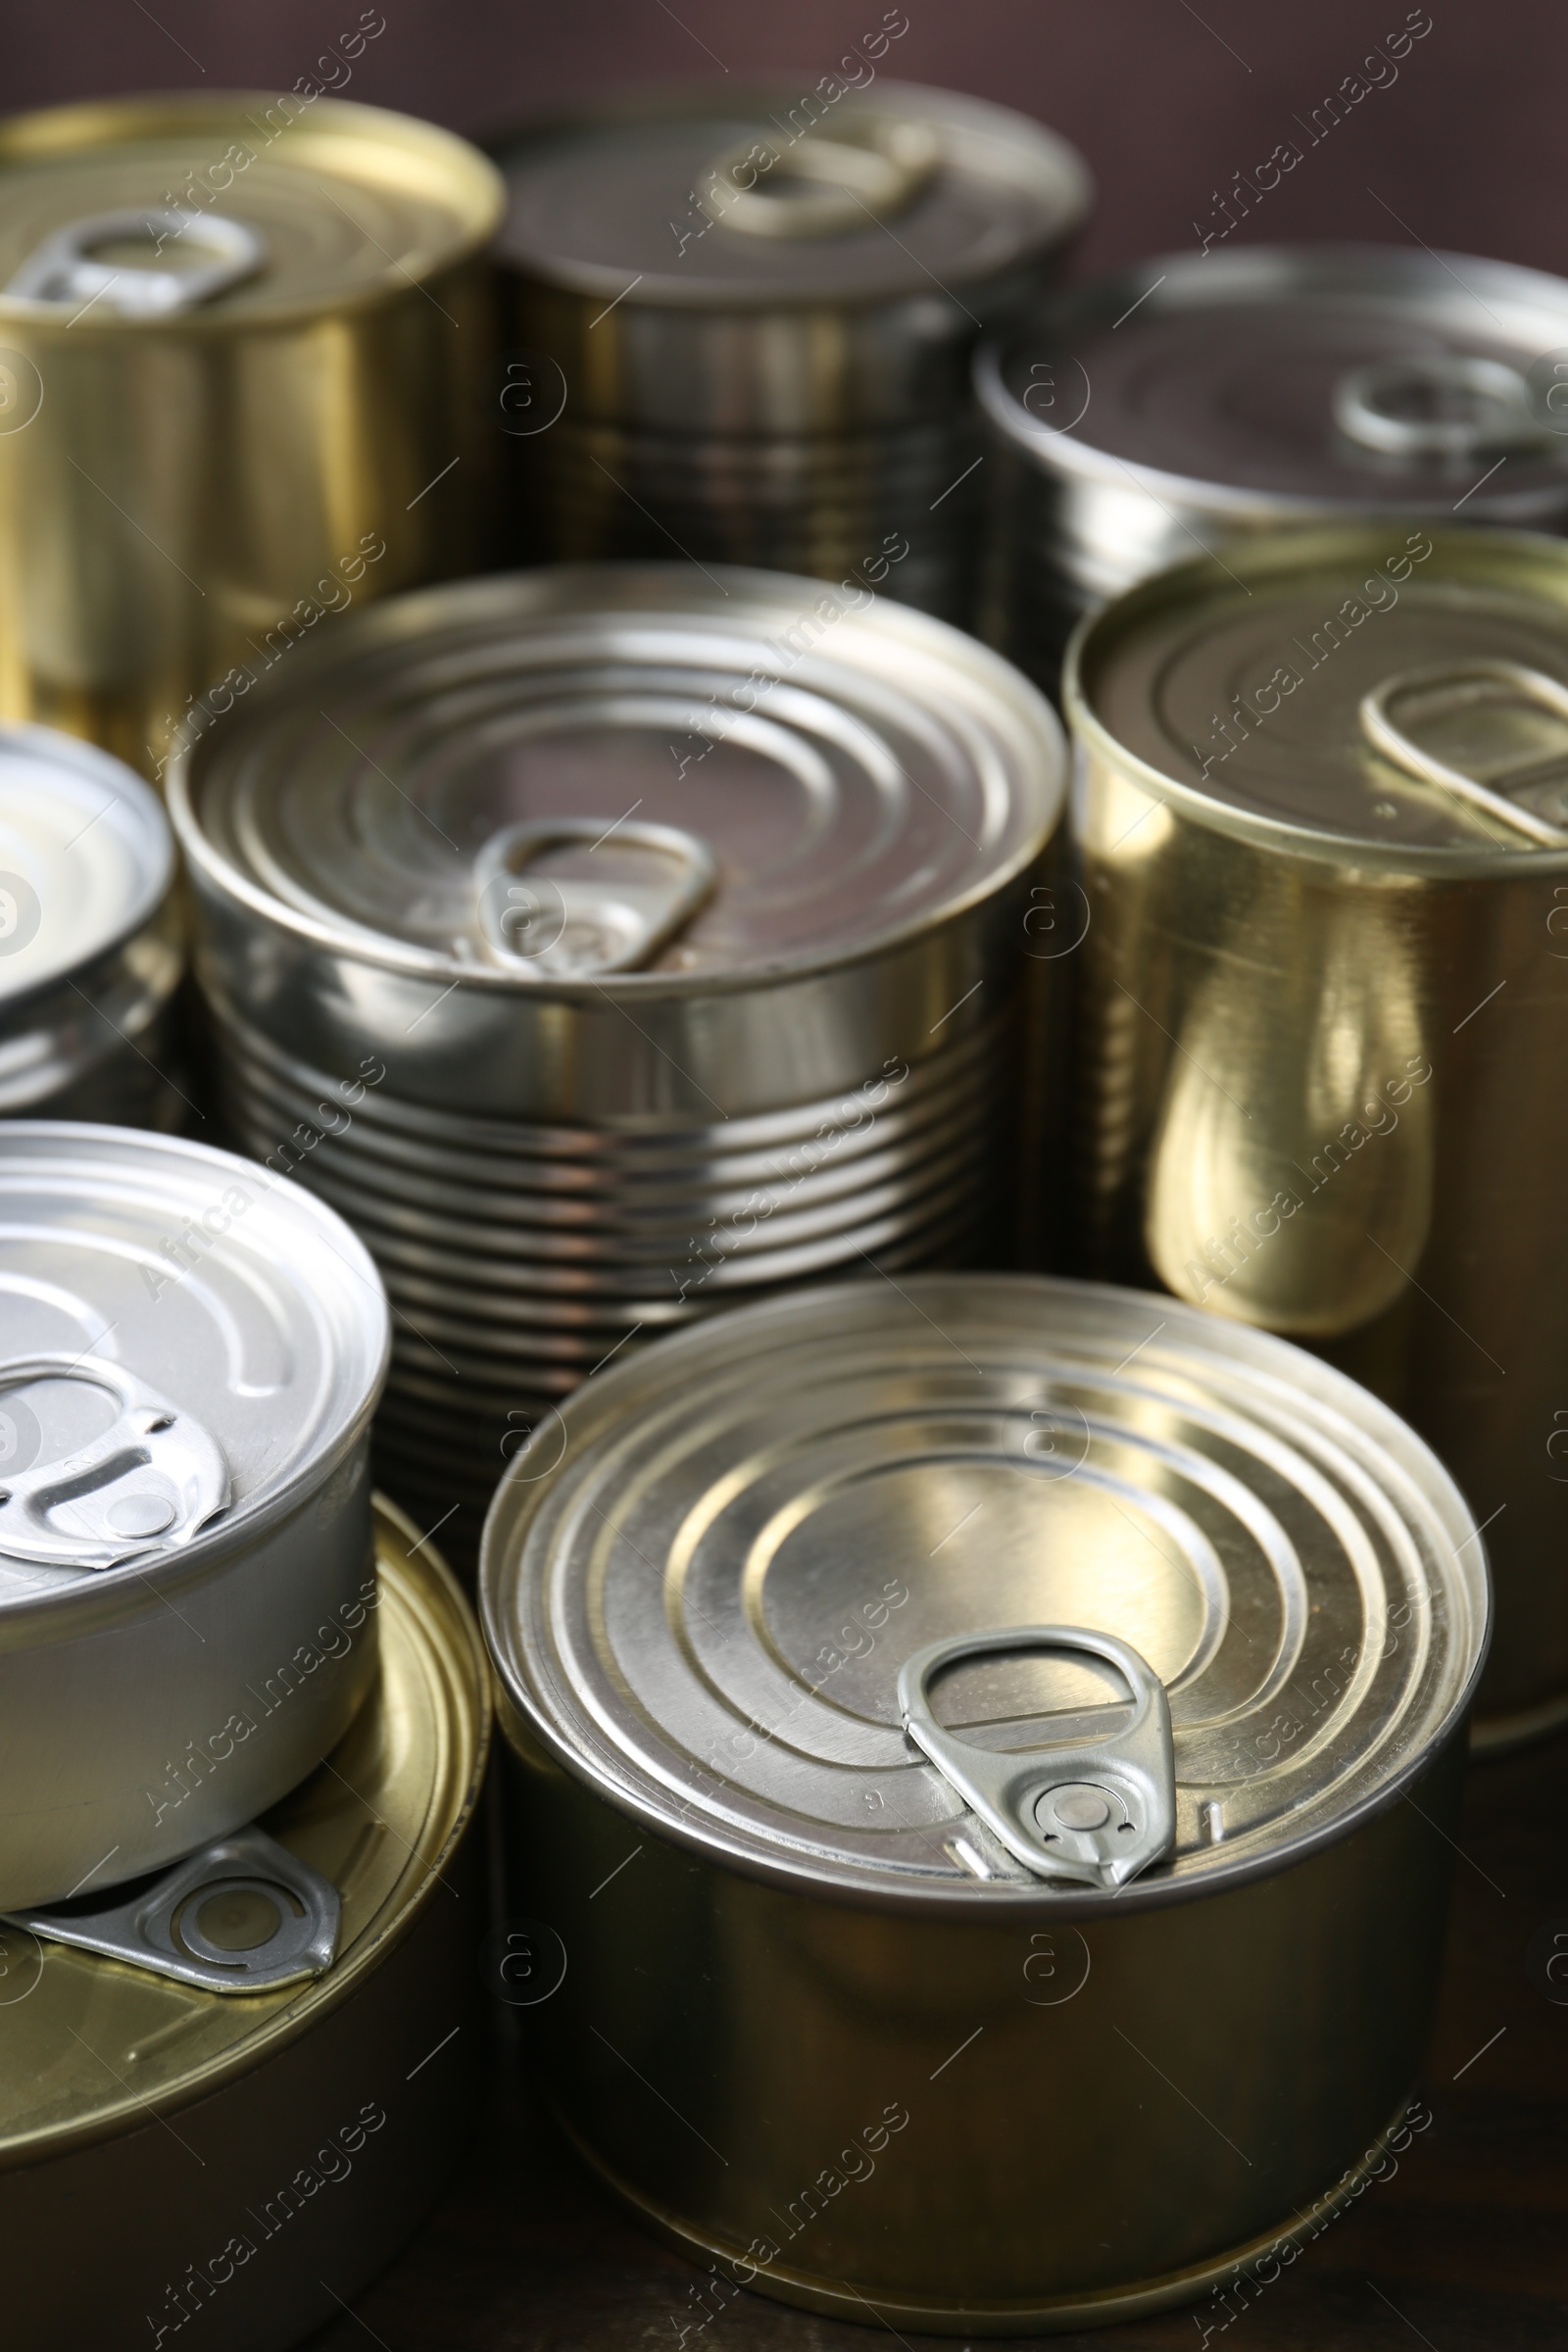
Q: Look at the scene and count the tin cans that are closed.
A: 9